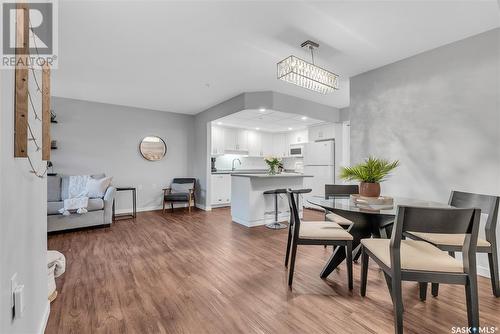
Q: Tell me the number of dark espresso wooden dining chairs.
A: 4